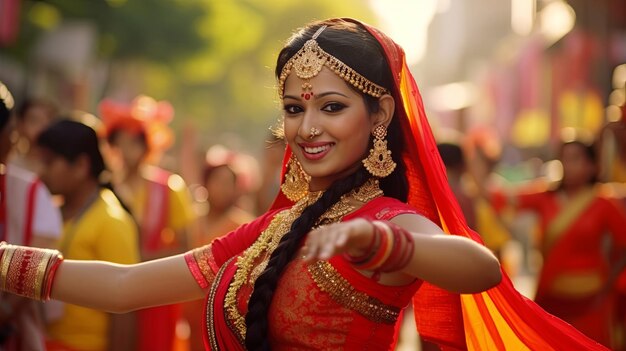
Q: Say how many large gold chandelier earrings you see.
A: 2